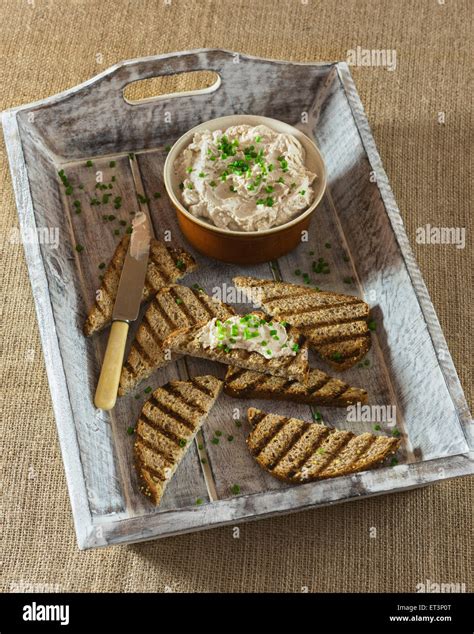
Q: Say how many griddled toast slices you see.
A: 7